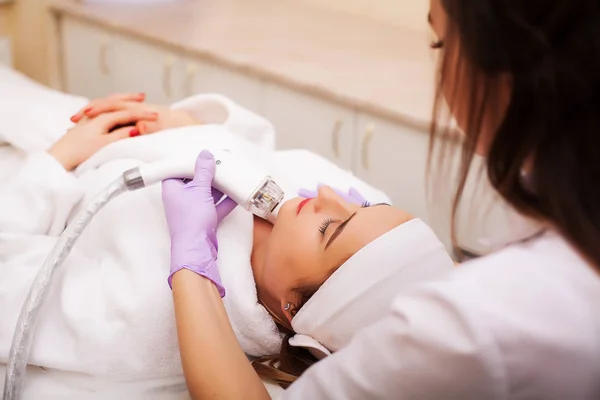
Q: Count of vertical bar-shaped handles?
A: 5